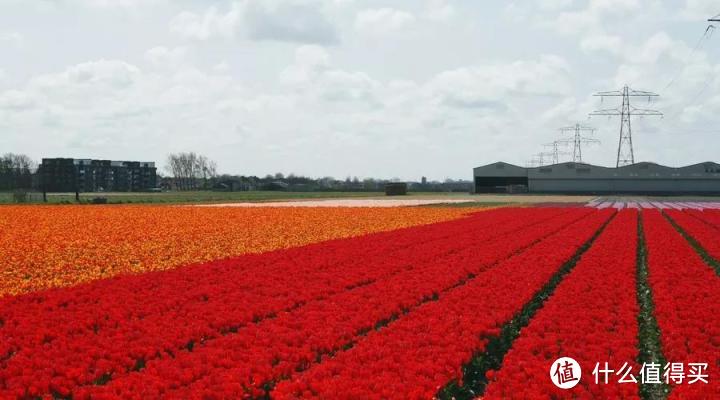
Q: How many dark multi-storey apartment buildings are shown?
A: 1